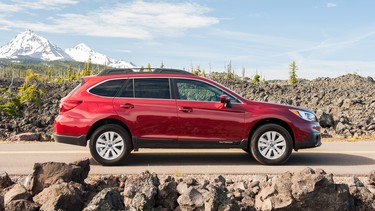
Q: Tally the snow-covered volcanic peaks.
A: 2